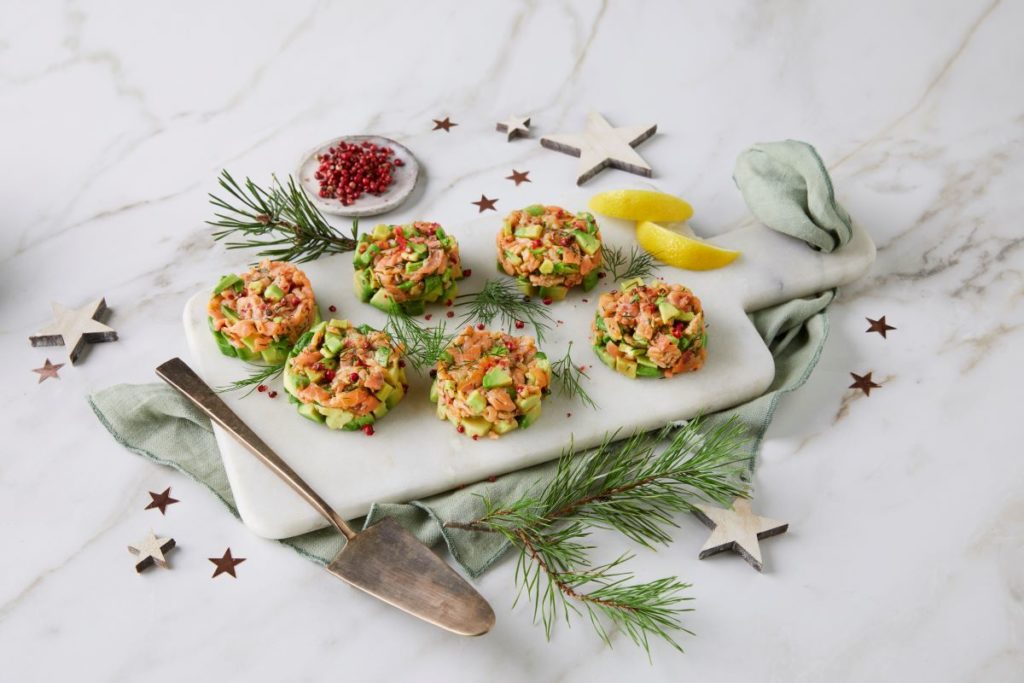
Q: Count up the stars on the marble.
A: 13